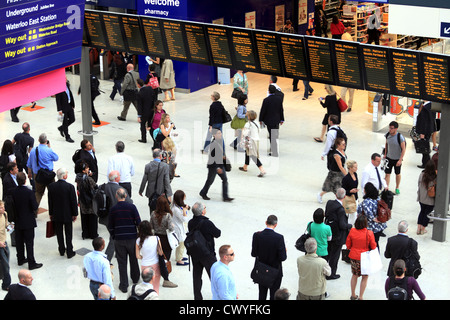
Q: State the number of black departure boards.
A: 15